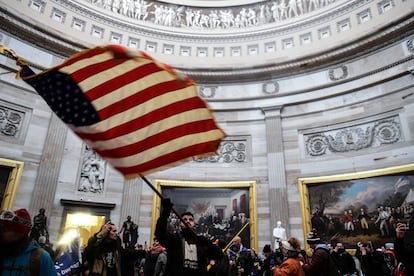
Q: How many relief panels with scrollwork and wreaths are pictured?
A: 3